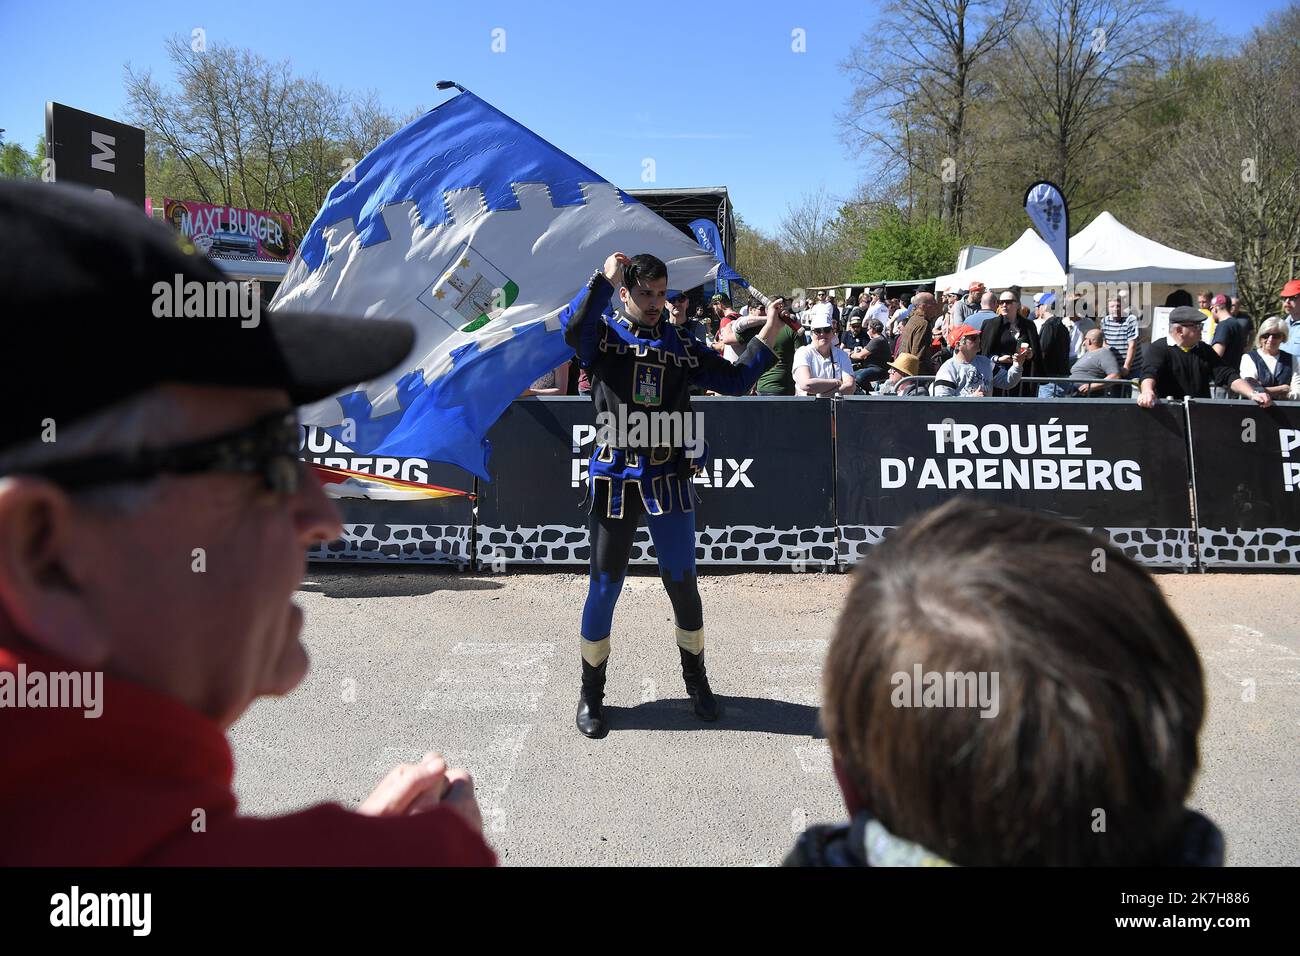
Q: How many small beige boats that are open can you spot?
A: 0